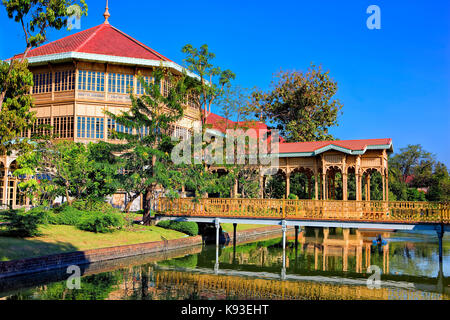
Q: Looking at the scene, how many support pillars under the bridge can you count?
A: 5